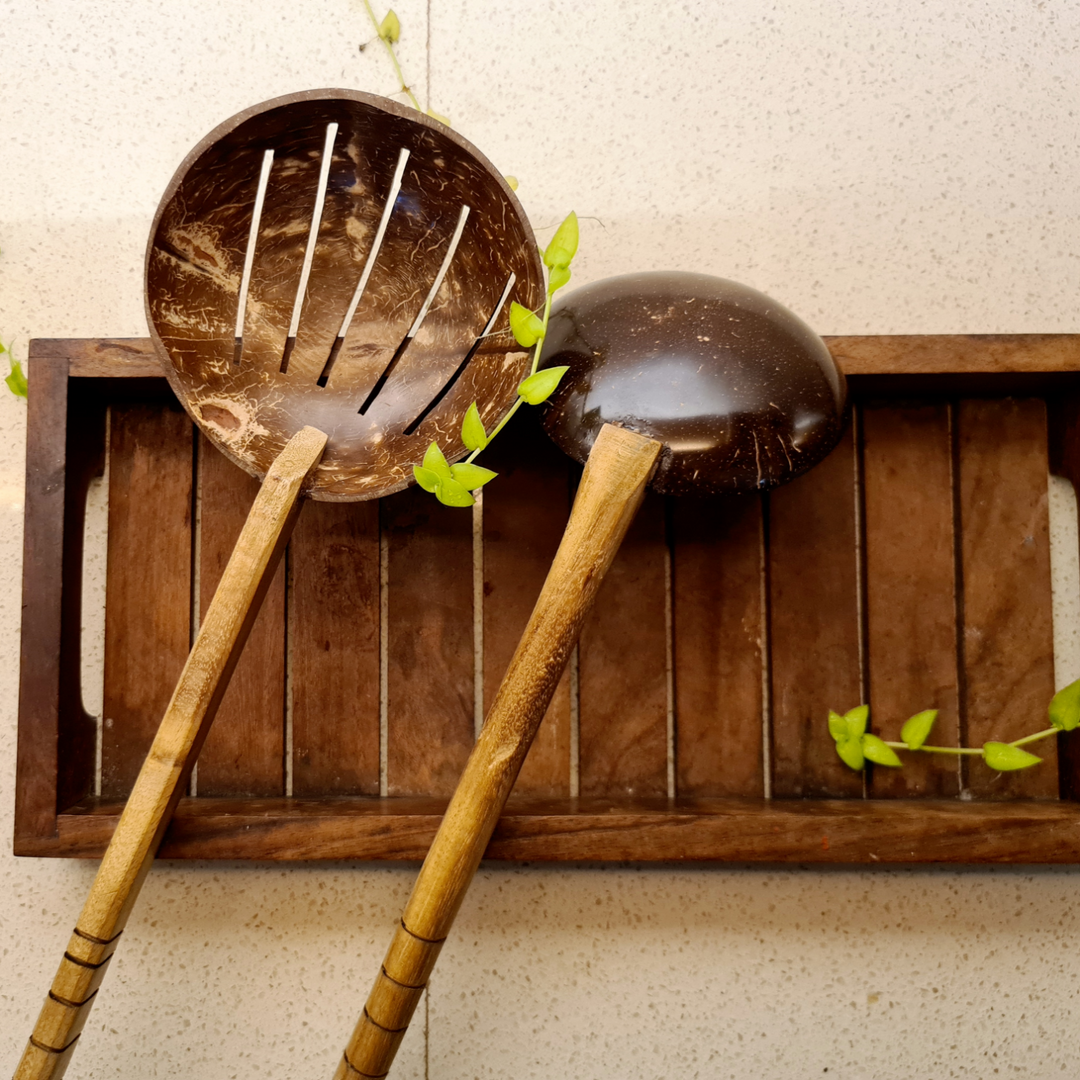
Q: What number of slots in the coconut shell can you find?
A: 5